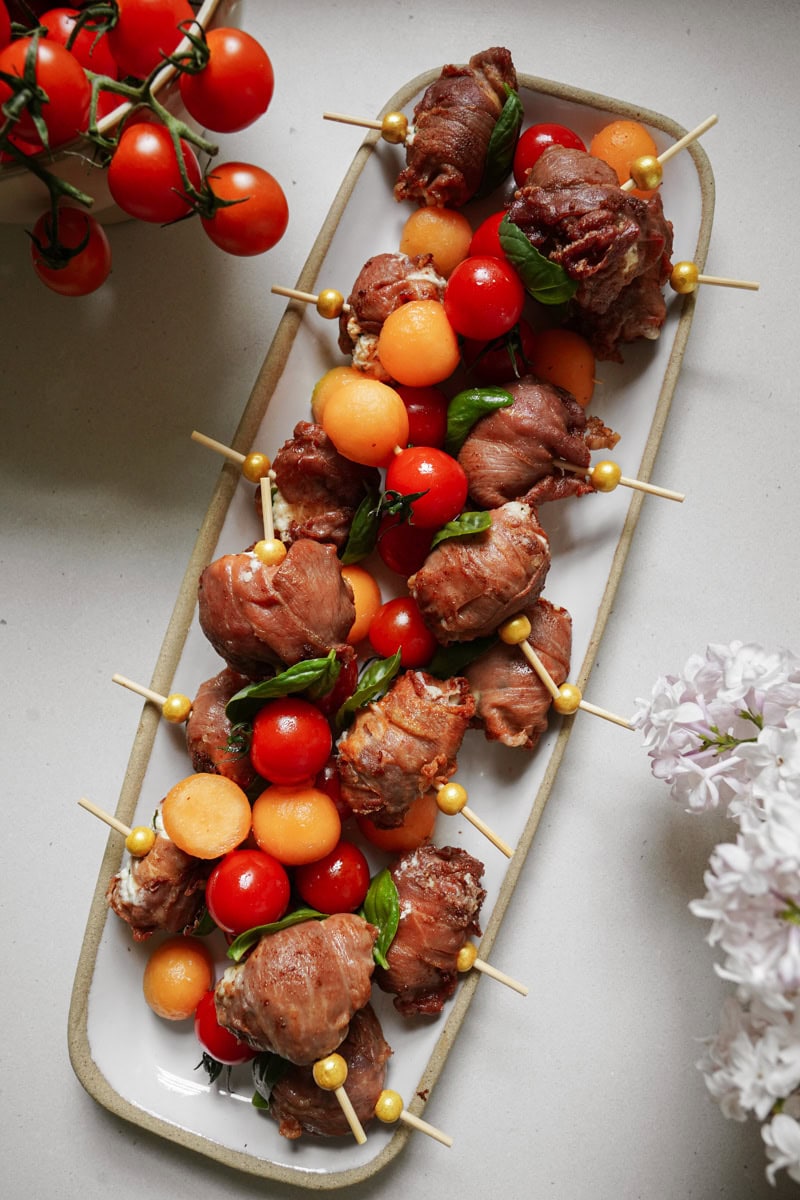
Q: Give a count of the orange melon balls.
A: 11